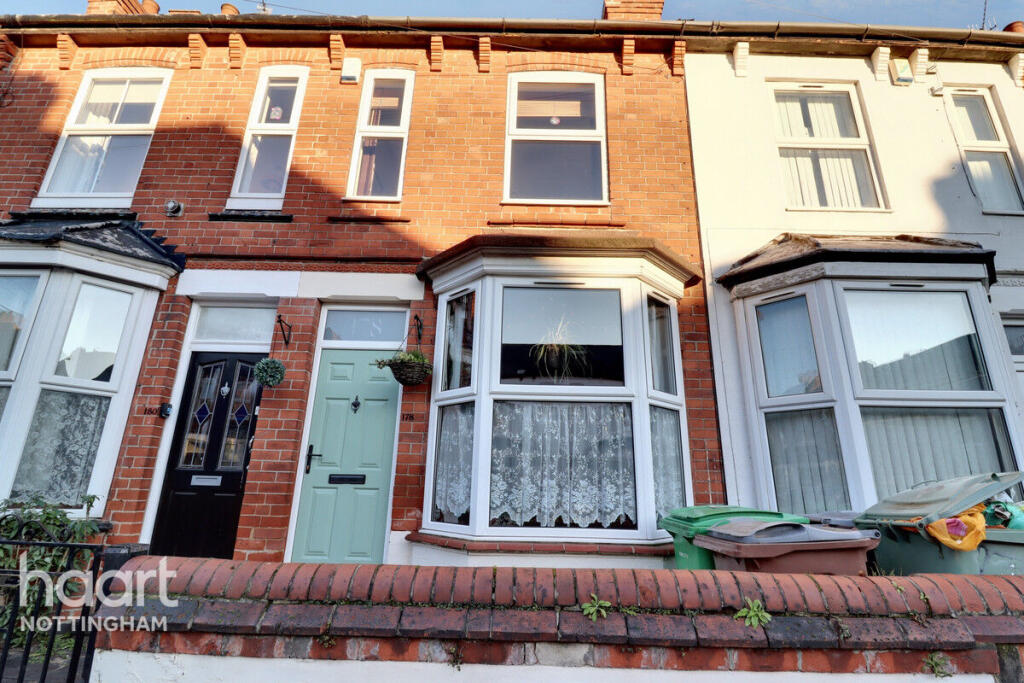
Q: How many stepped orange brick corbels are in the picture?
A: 9